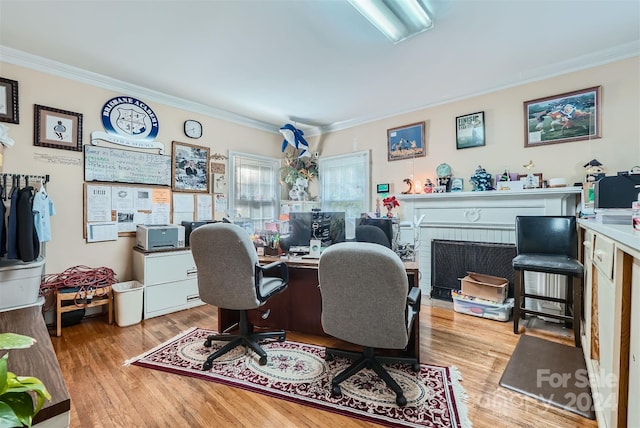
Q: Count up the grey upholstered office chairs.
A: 2